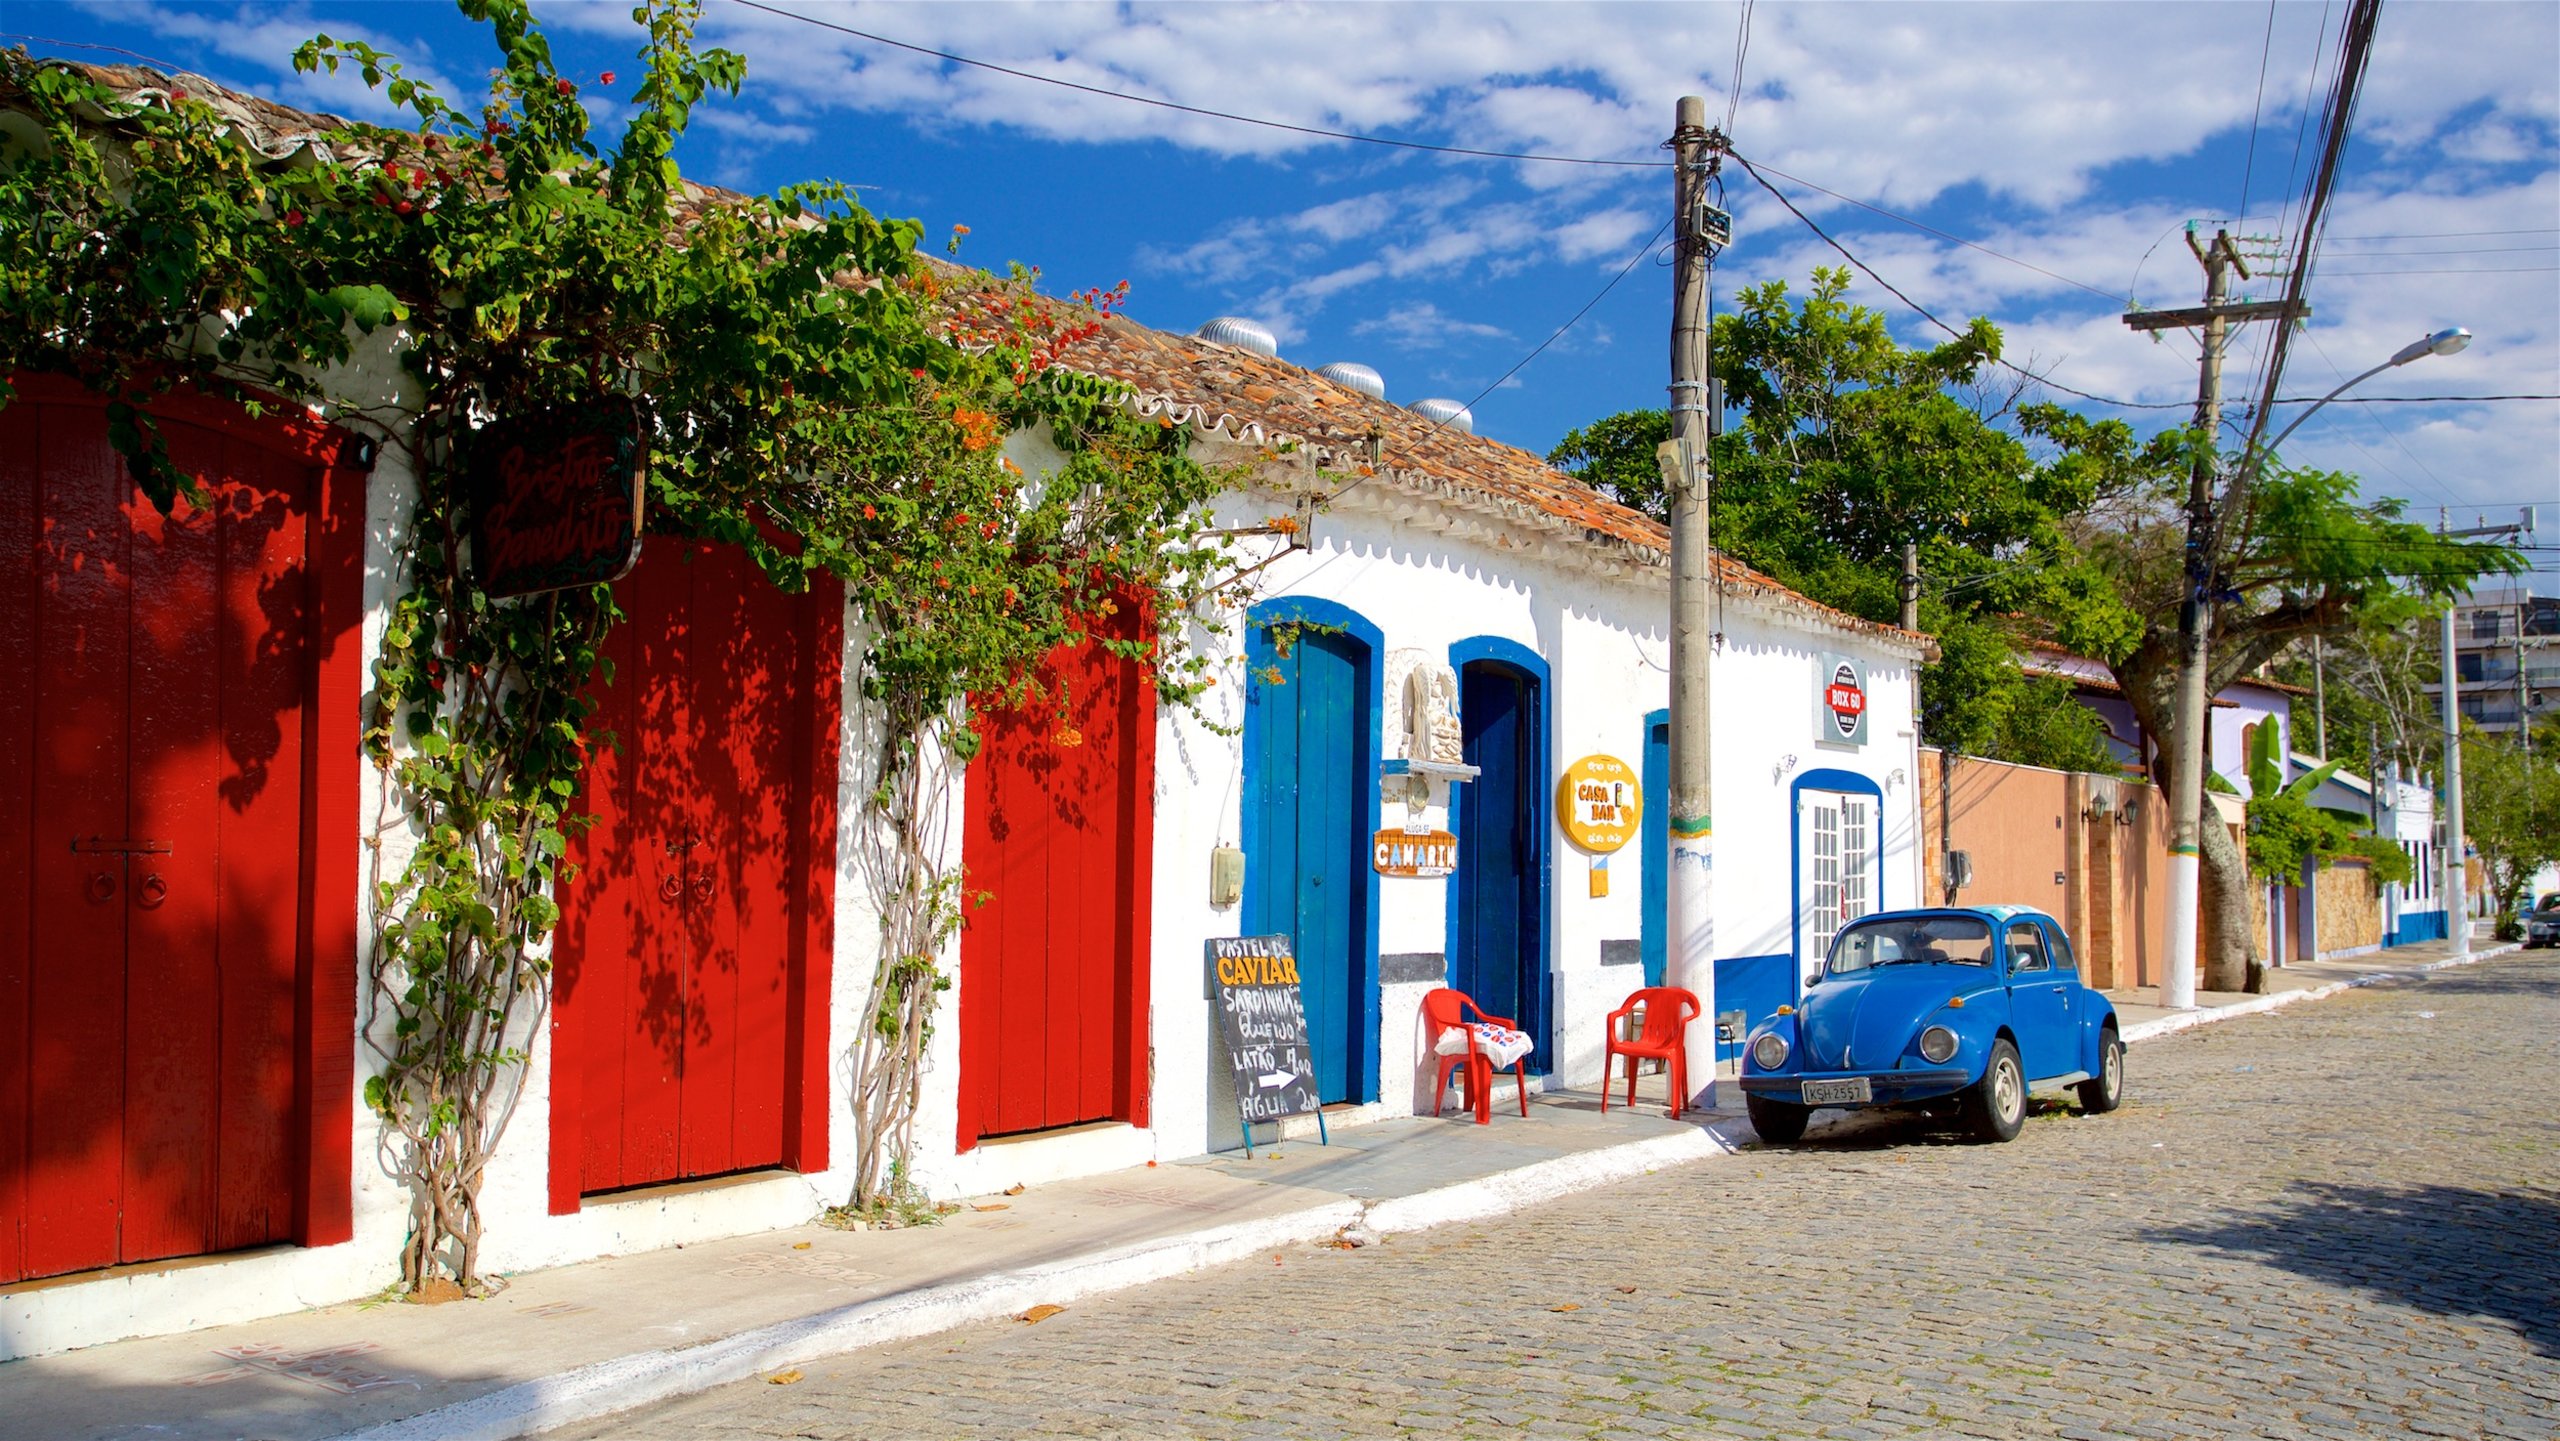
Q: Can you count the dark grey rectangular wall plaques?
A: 2